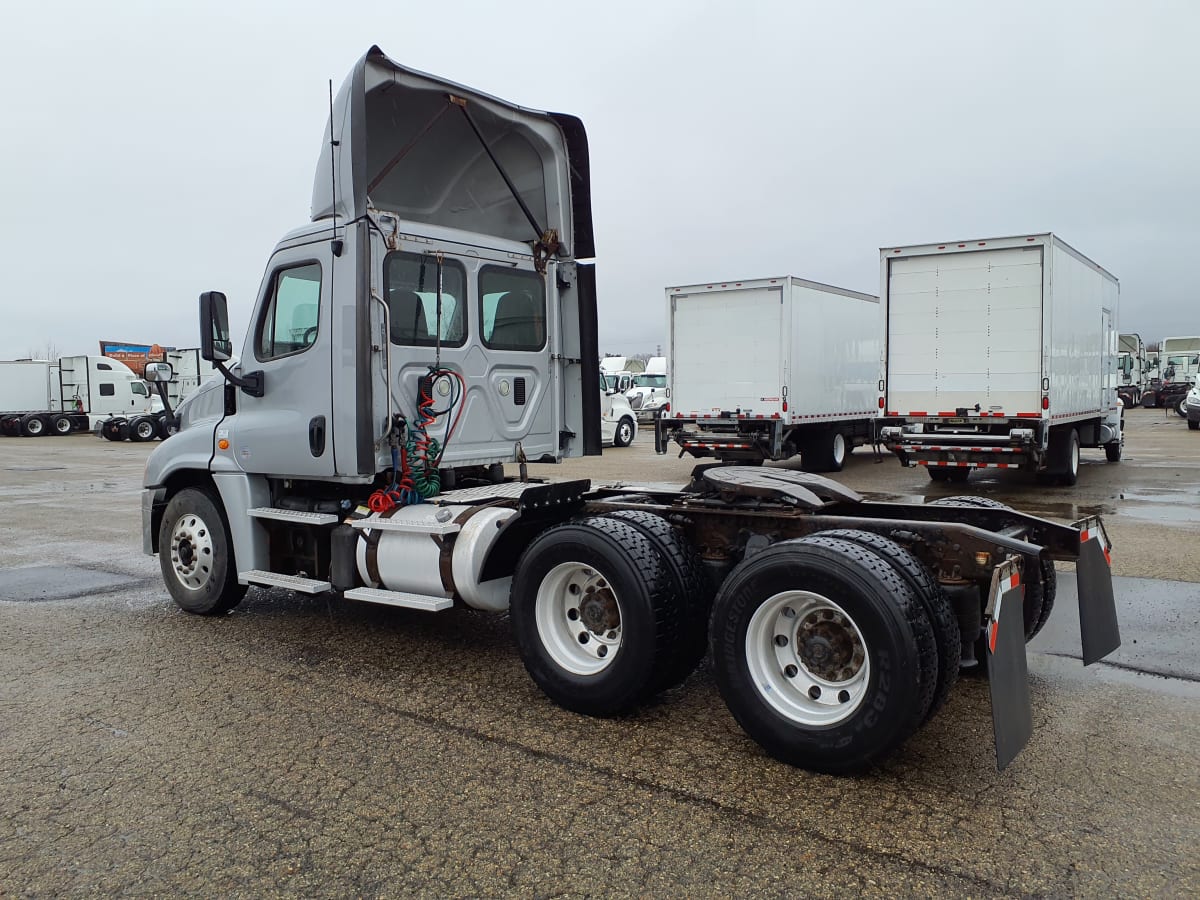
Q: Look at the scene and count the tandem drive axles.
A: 2